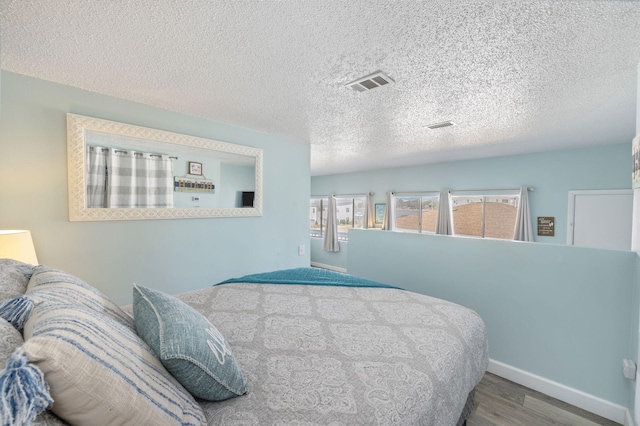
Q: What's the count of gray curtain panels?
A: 5